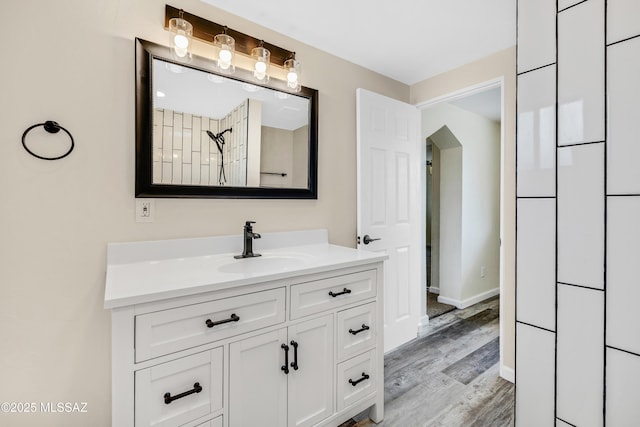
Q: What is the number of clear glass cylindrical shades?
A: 4